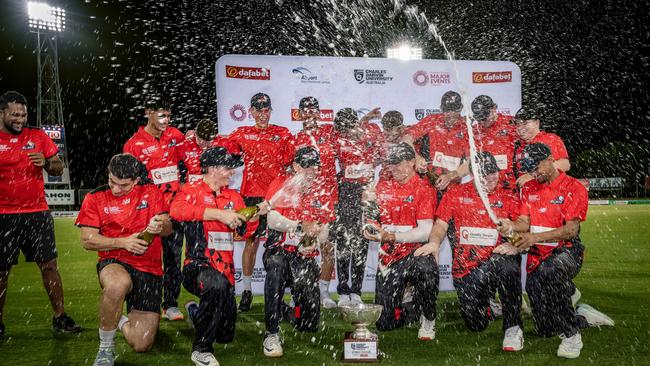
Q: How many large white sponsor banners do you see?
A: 1